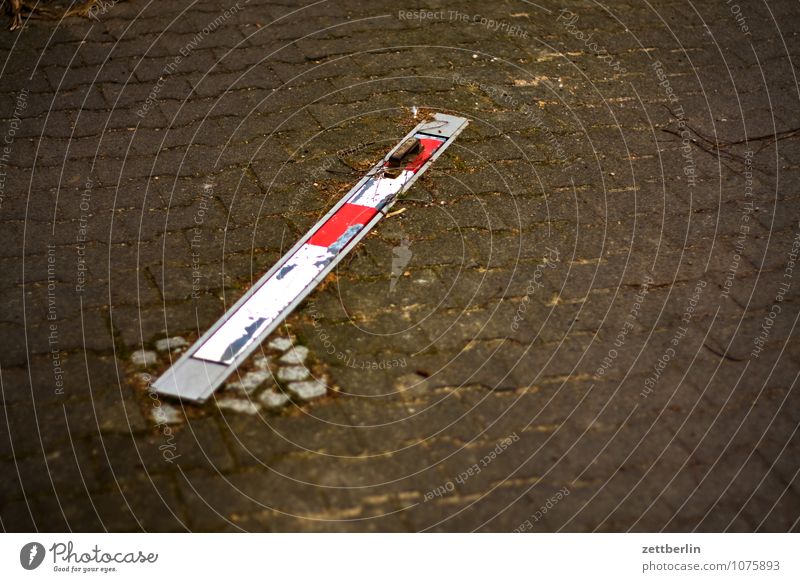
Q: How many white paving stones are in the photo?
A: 11